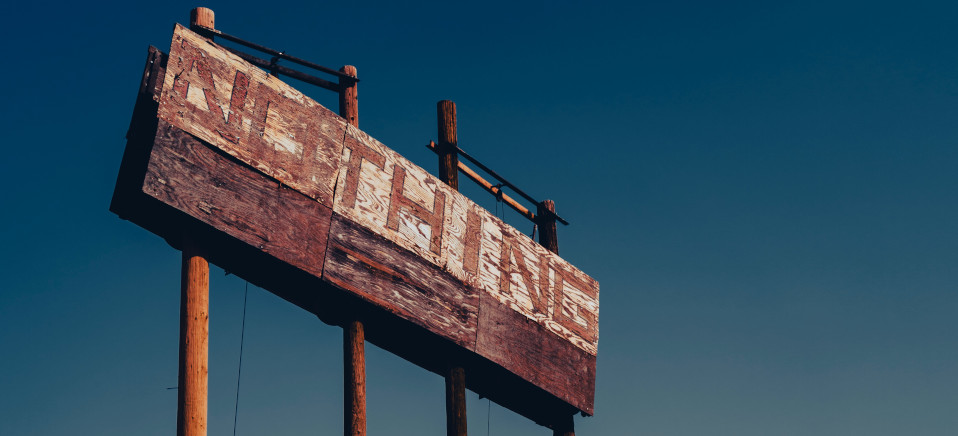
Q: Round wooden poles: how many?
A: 4